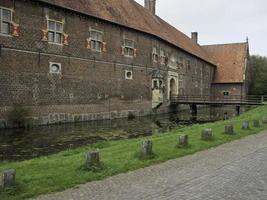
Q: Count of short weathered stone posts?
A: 9